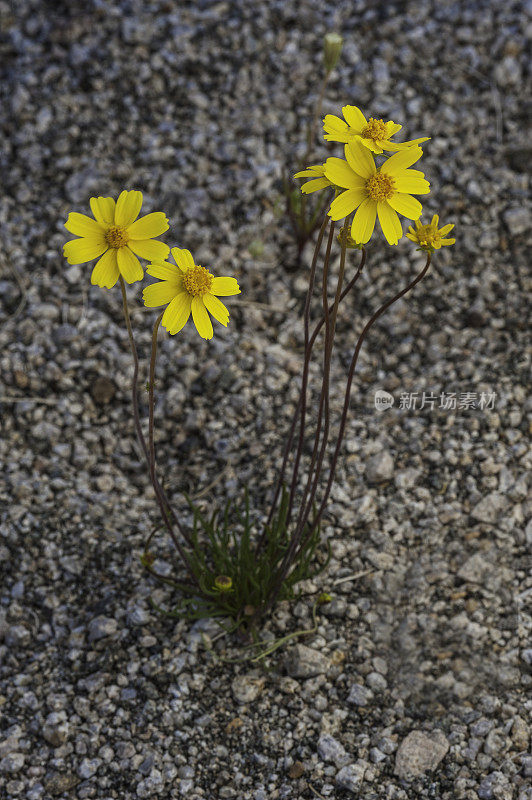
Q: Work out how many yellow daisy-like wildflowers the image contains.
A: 6